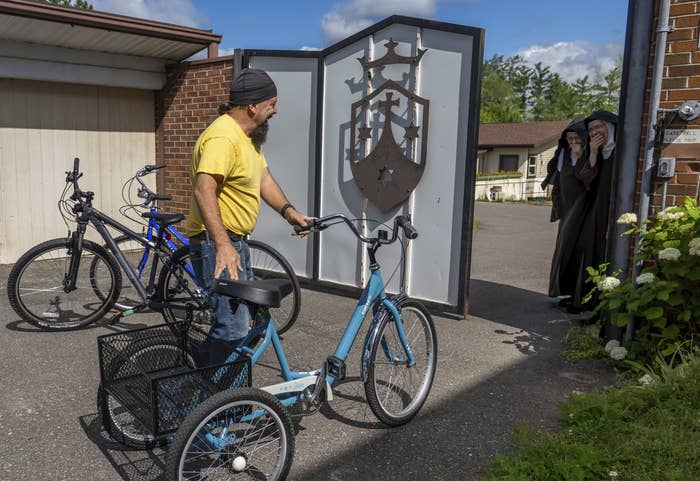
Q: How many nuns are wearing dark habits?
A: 2